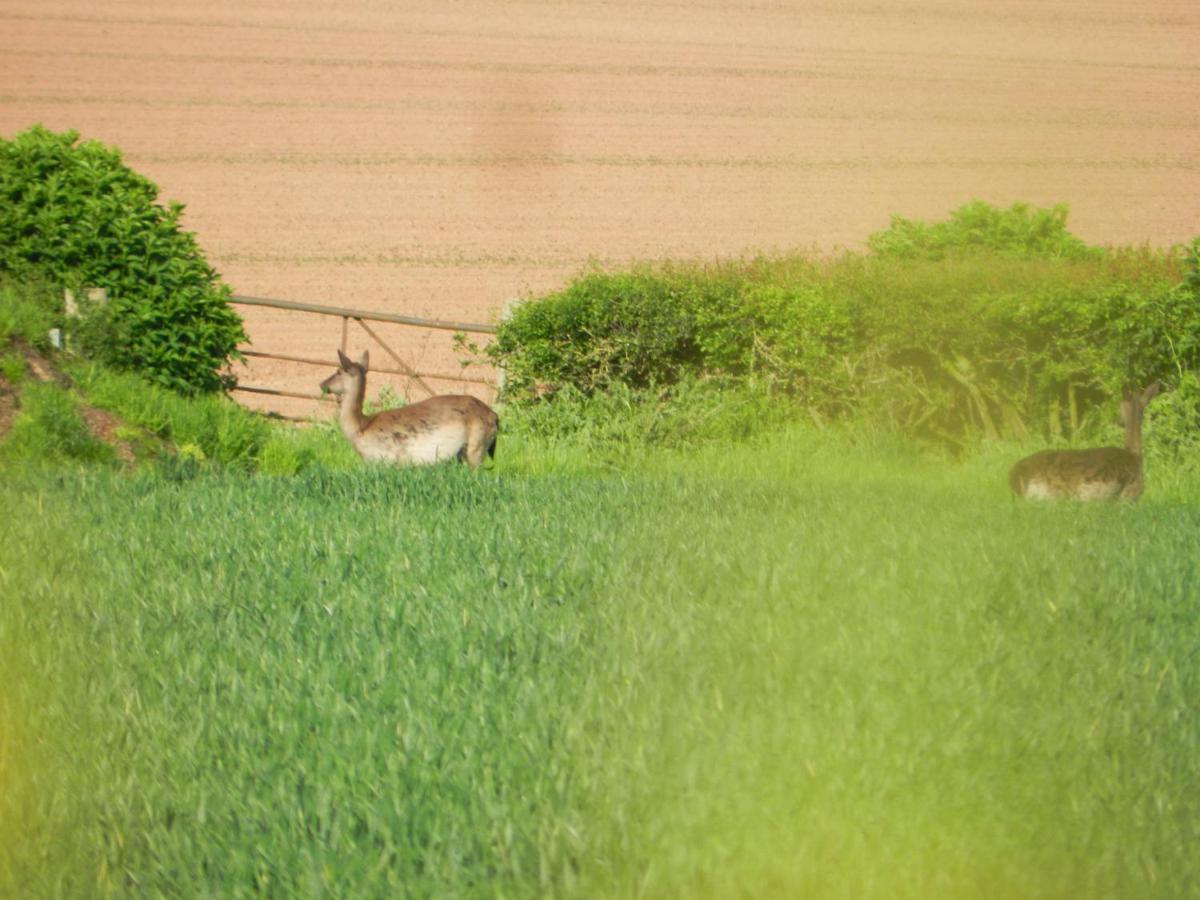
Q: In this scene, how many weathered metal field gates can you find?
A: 1